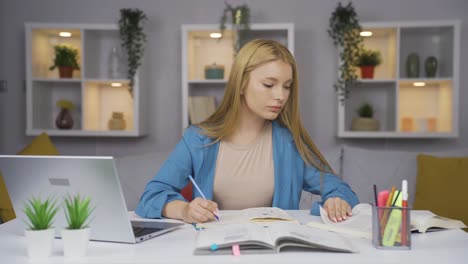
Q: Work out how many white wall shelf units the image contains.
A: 3